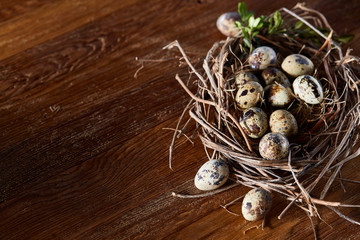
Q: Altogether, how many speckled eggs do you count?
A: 13